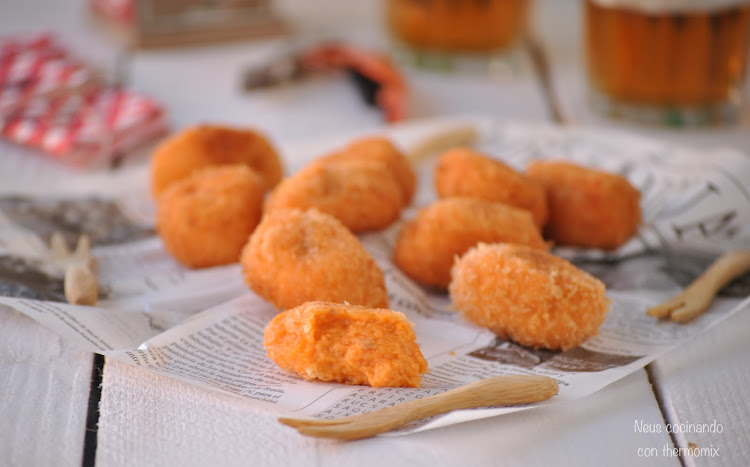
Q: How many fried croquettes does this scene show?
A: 10